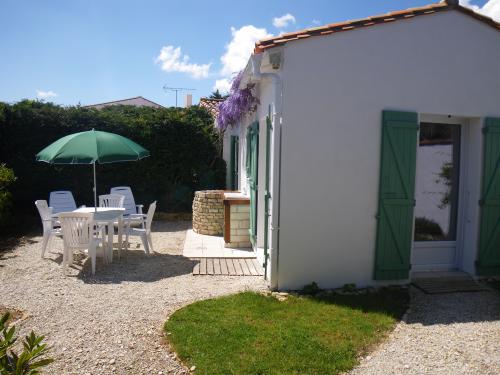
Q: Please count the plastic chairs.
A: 6